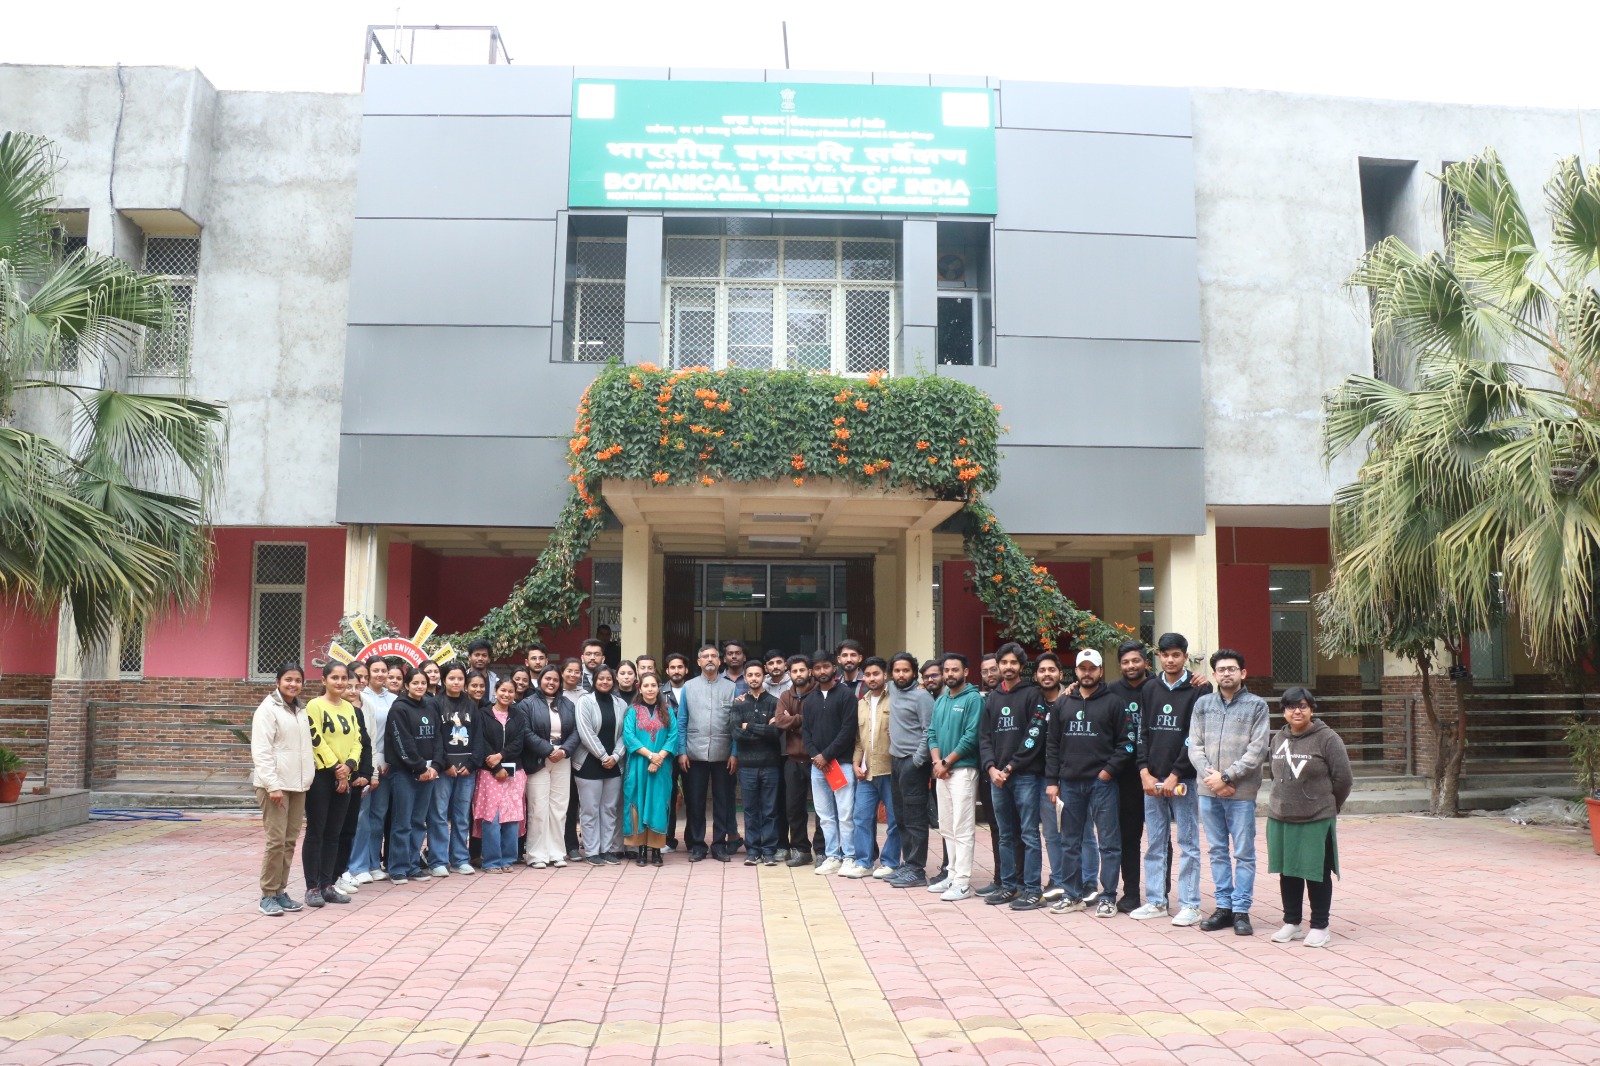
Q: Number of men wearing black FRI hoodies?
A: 4